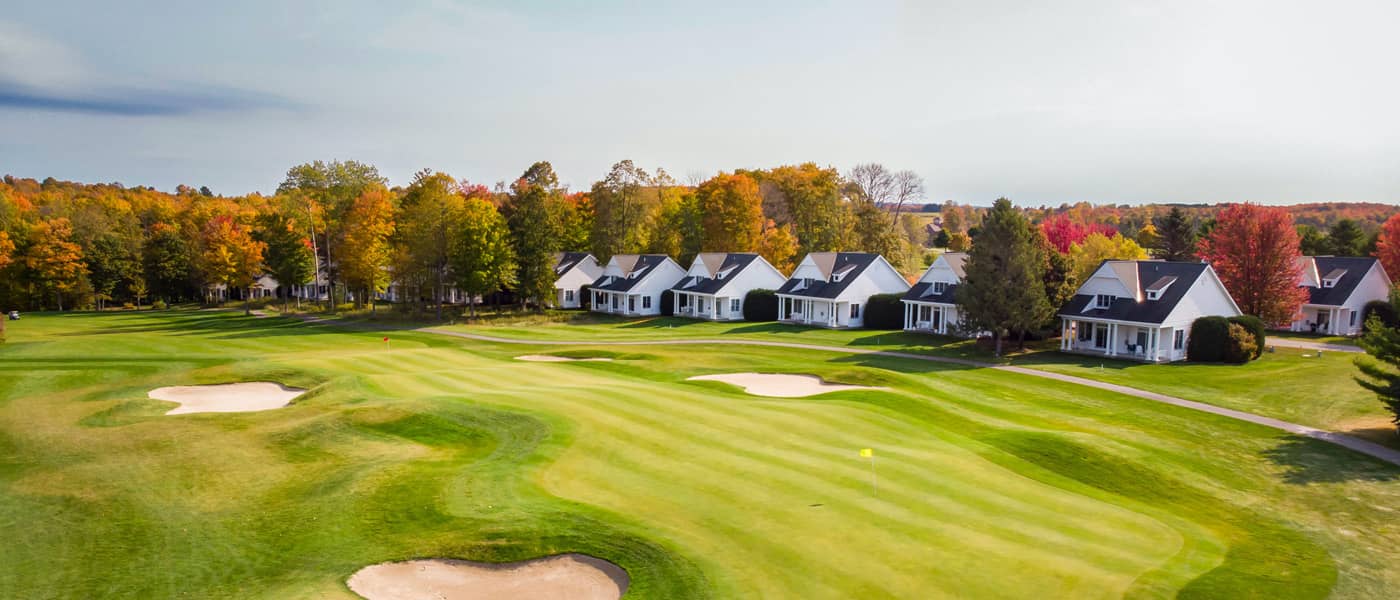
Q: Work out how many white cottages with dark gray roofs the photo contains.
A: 7